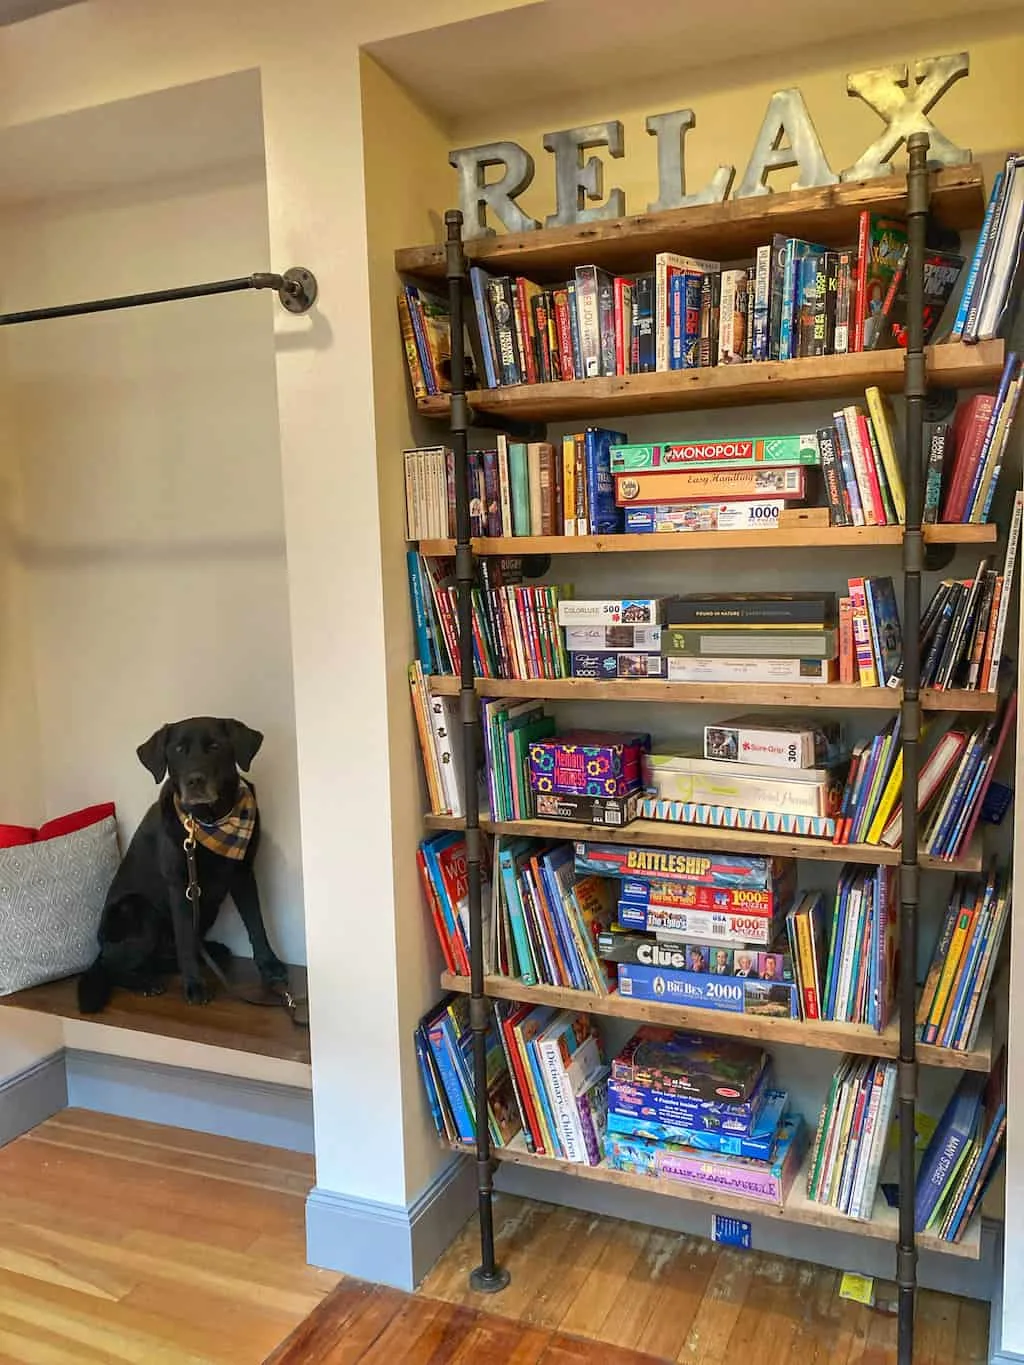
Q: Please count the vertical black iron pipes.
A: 2